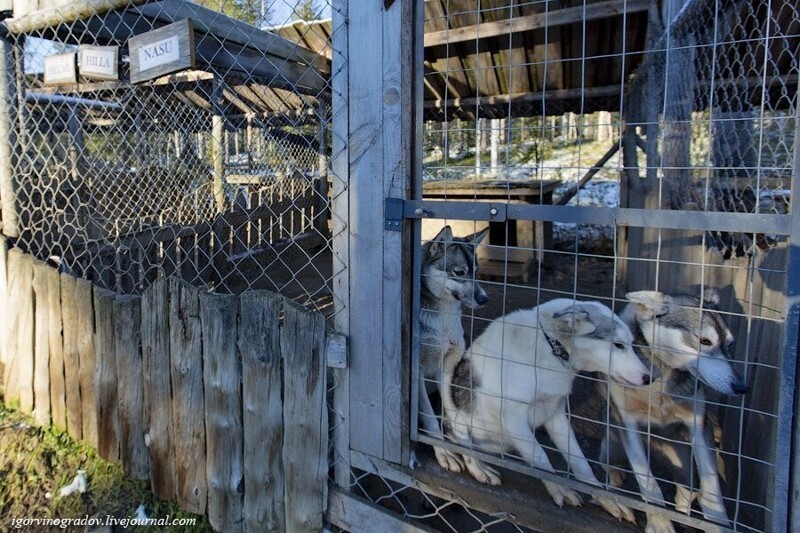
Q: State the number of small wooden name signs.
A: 3